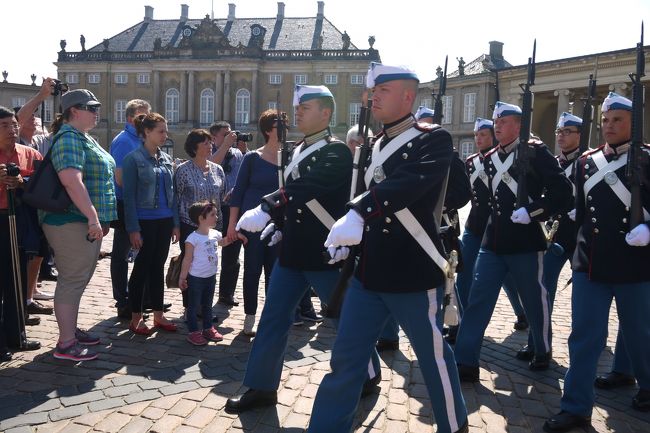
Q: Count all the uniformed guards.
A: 7